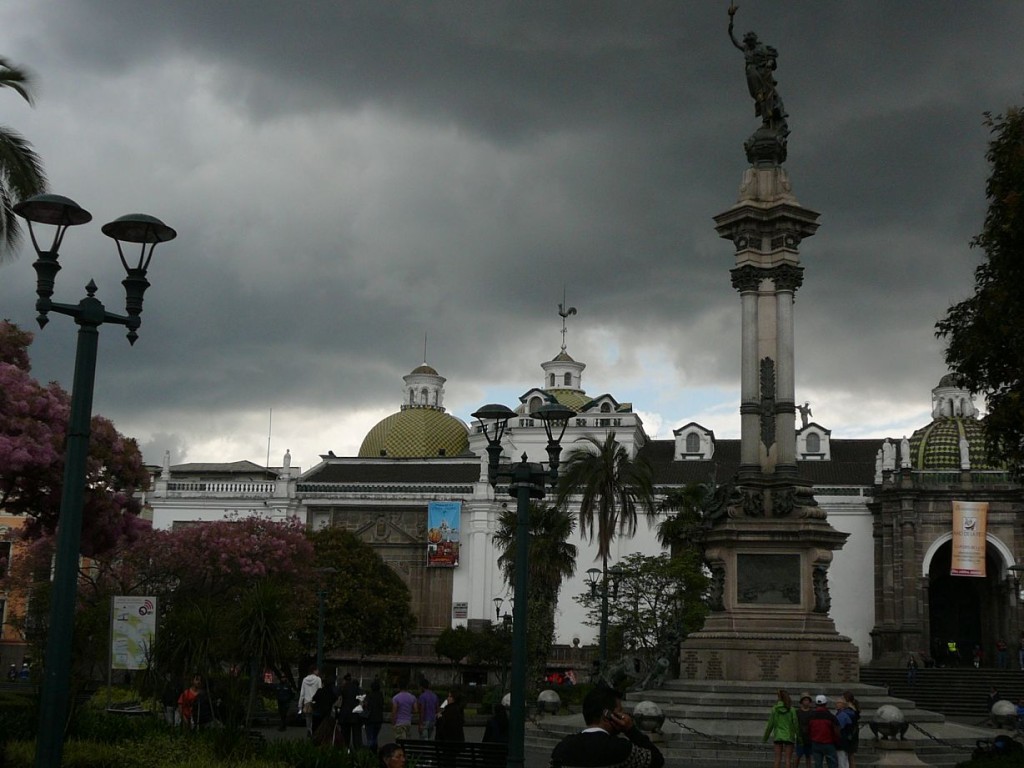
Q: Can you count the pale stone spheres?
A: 5